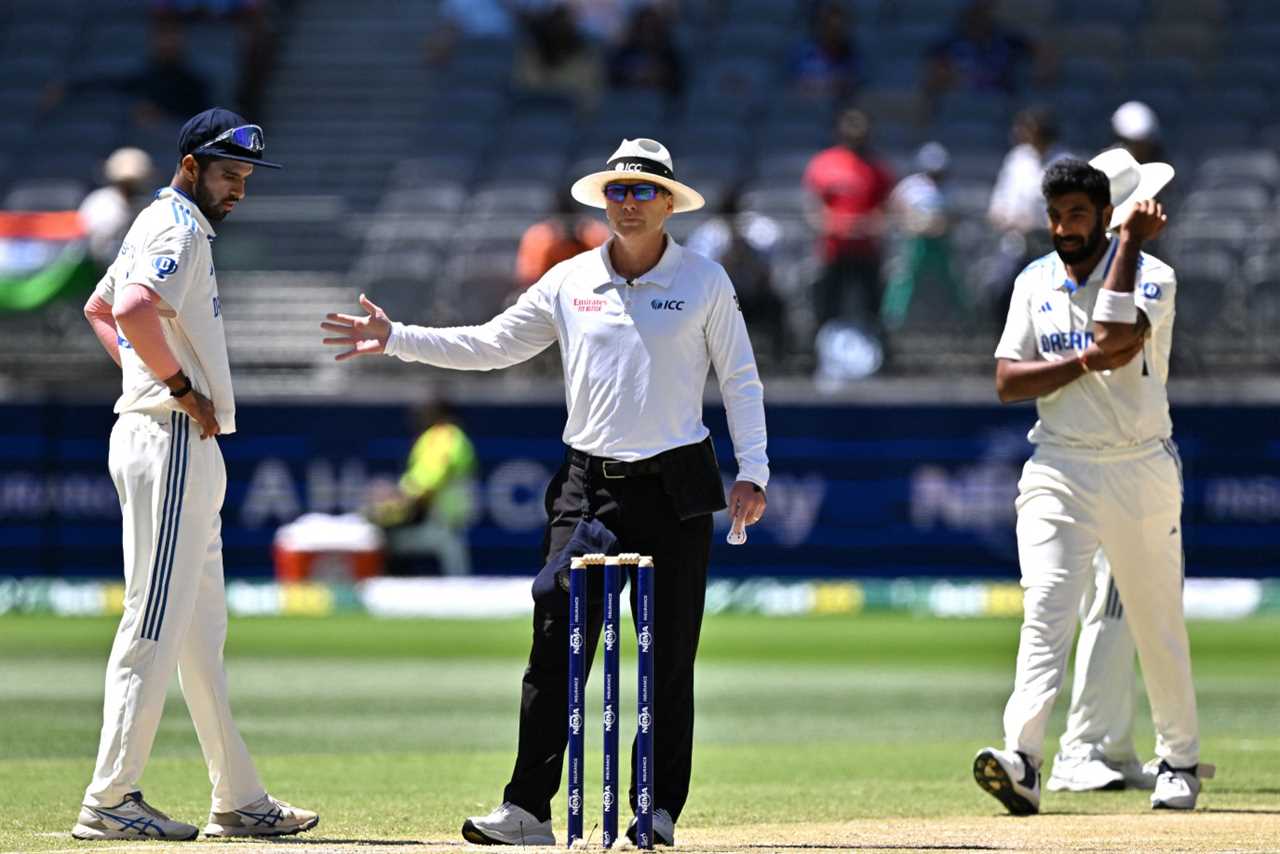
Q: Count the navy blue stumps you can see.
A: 3